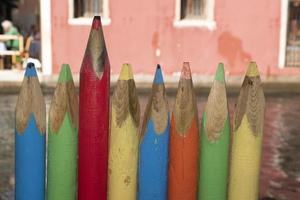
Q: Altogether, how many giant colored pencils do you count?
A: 8